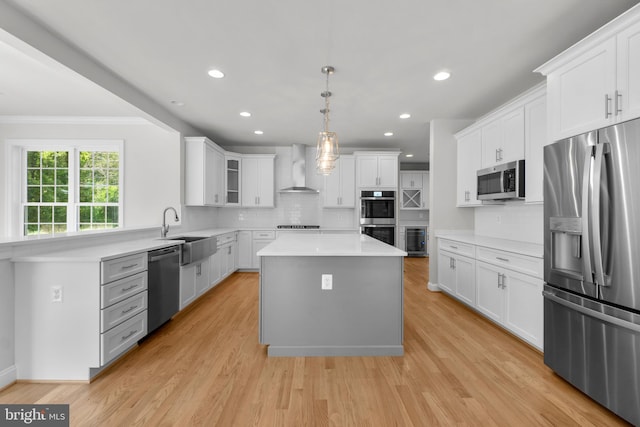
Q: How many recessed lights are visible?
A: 7